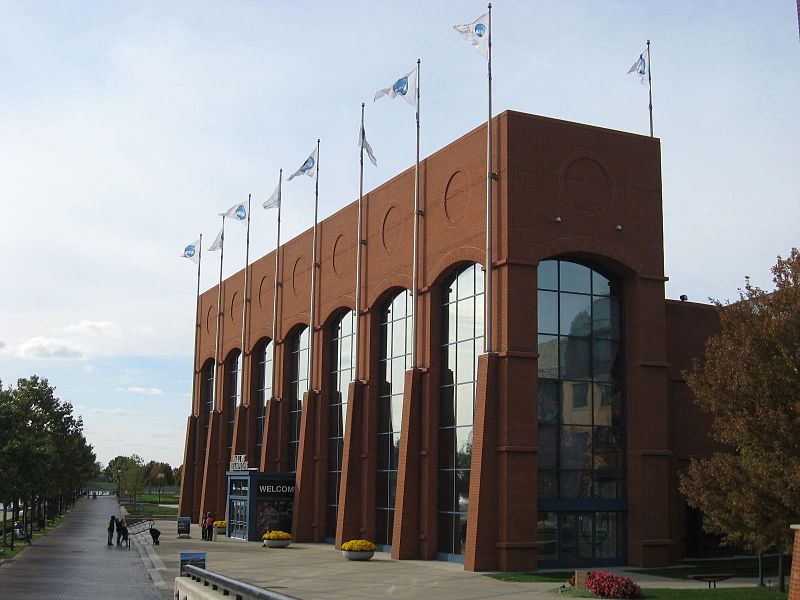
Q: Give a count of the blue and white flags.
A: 9